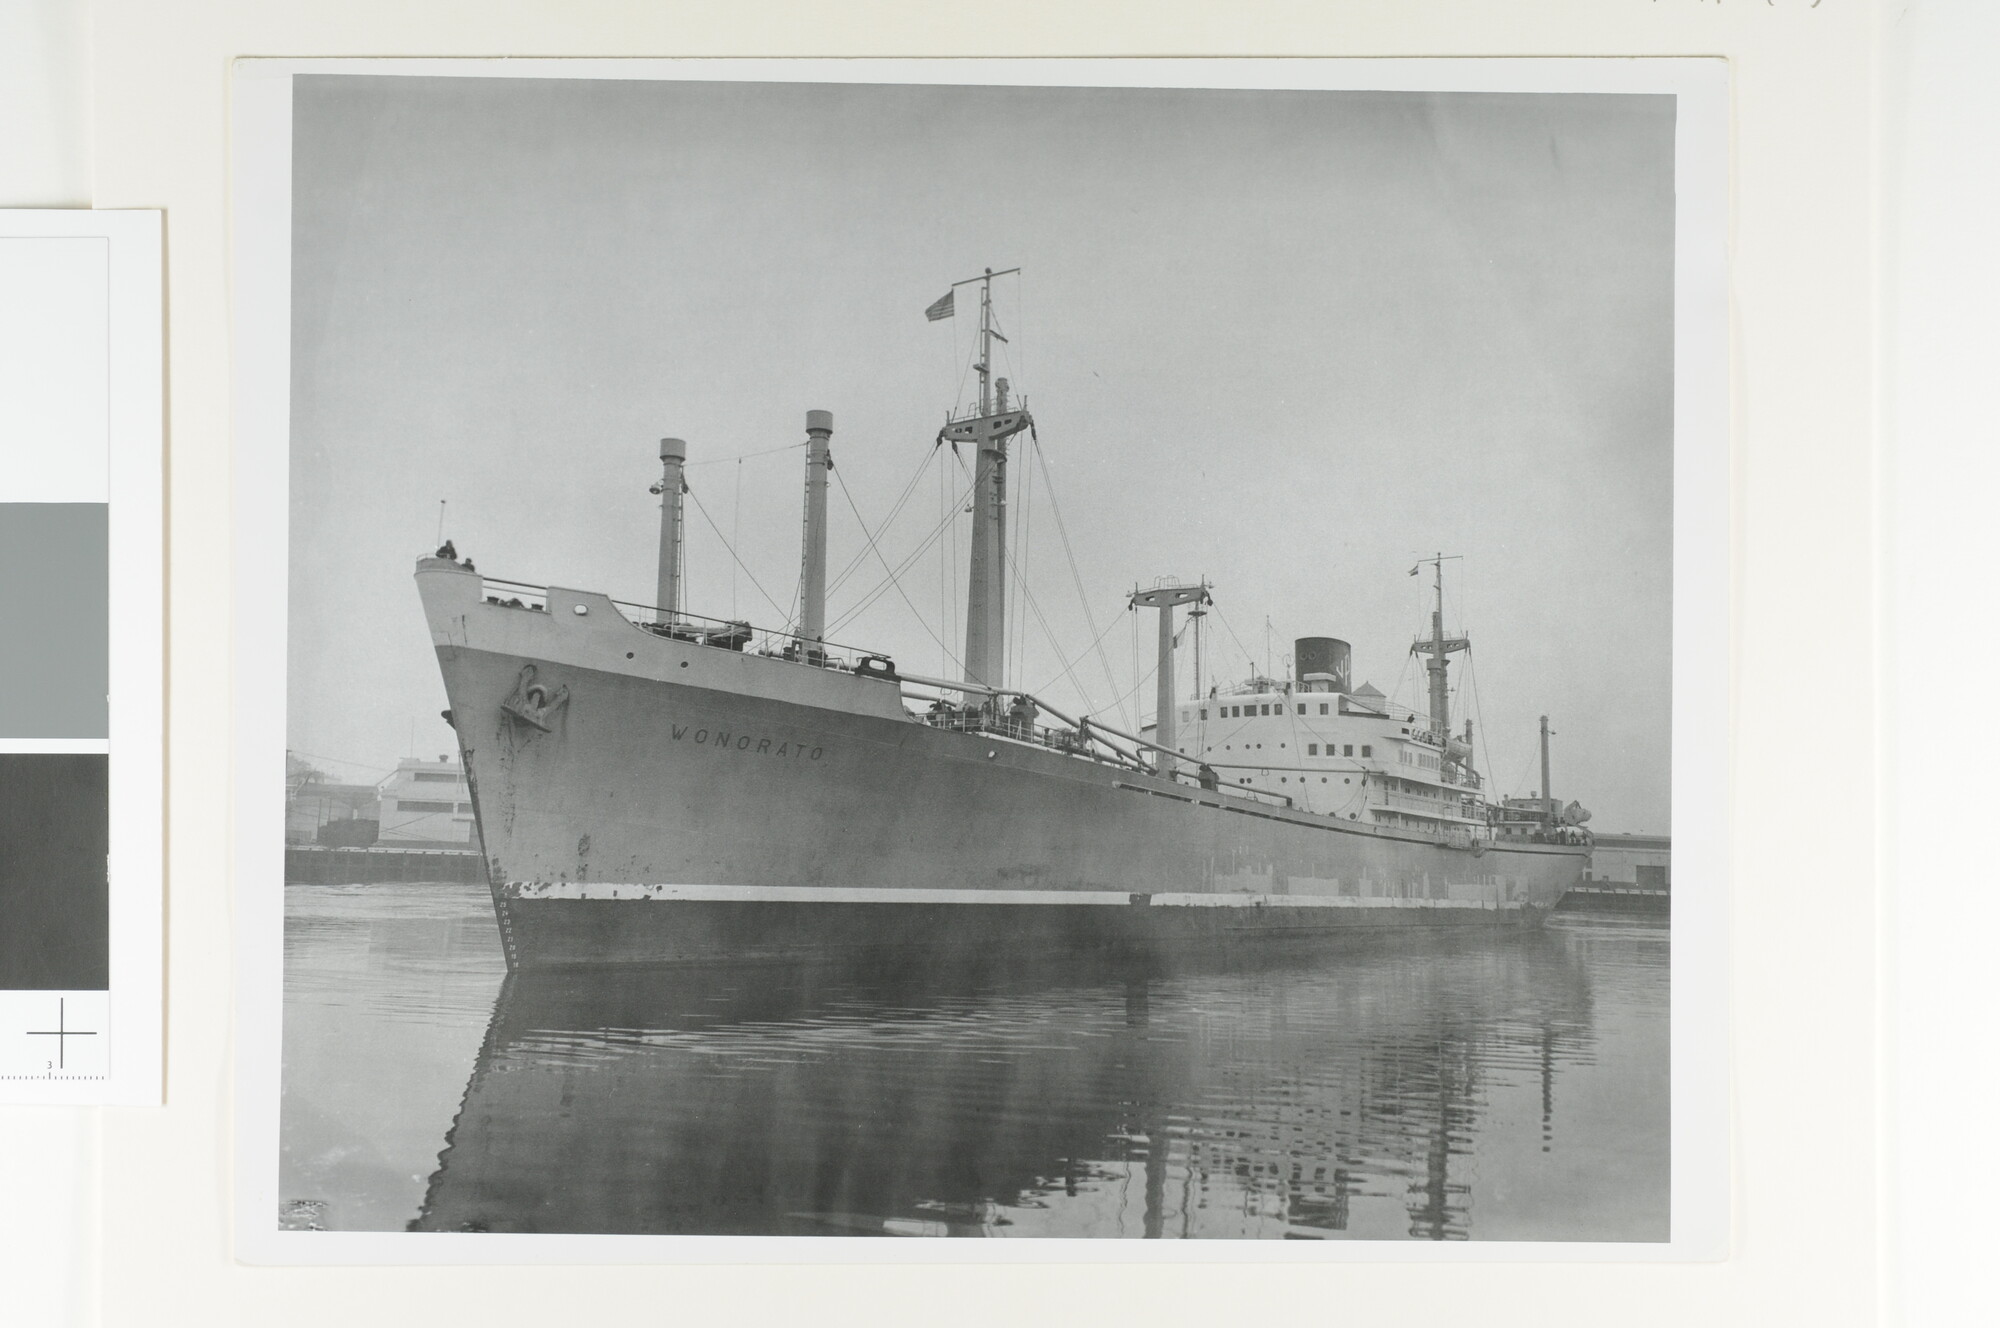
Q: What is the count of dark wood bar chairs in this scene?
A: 0